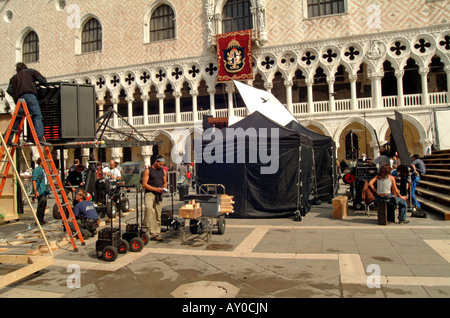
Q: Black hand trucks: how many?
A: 2